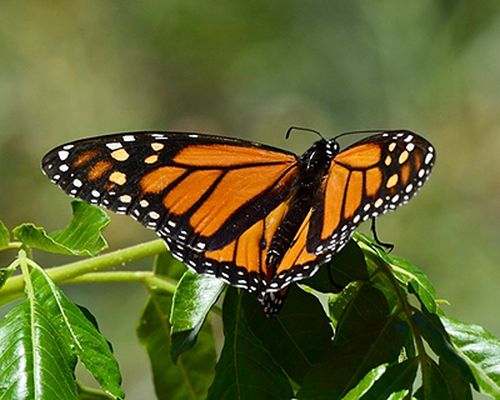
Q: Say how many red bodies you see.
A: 0